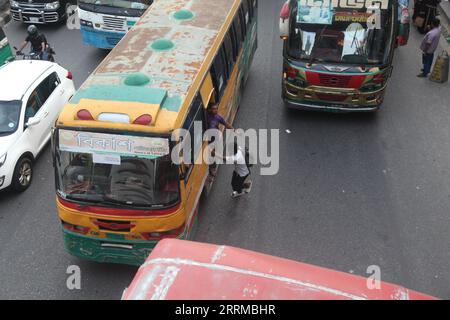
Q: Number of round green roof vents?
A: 3